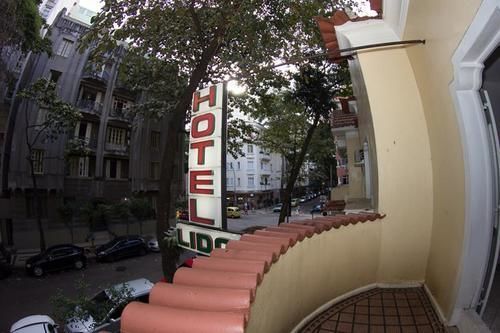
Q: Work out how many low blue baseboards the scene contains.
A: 0